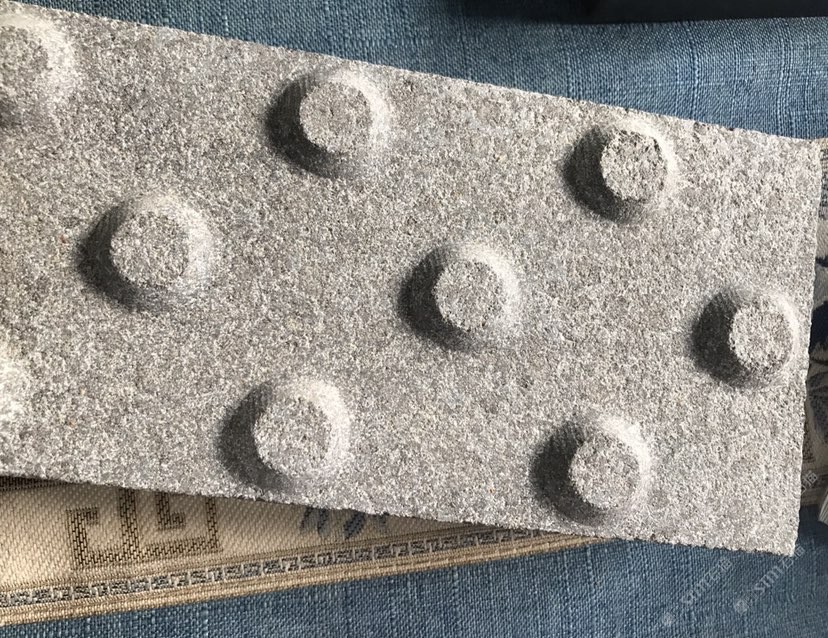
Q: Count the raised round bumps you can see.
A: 8